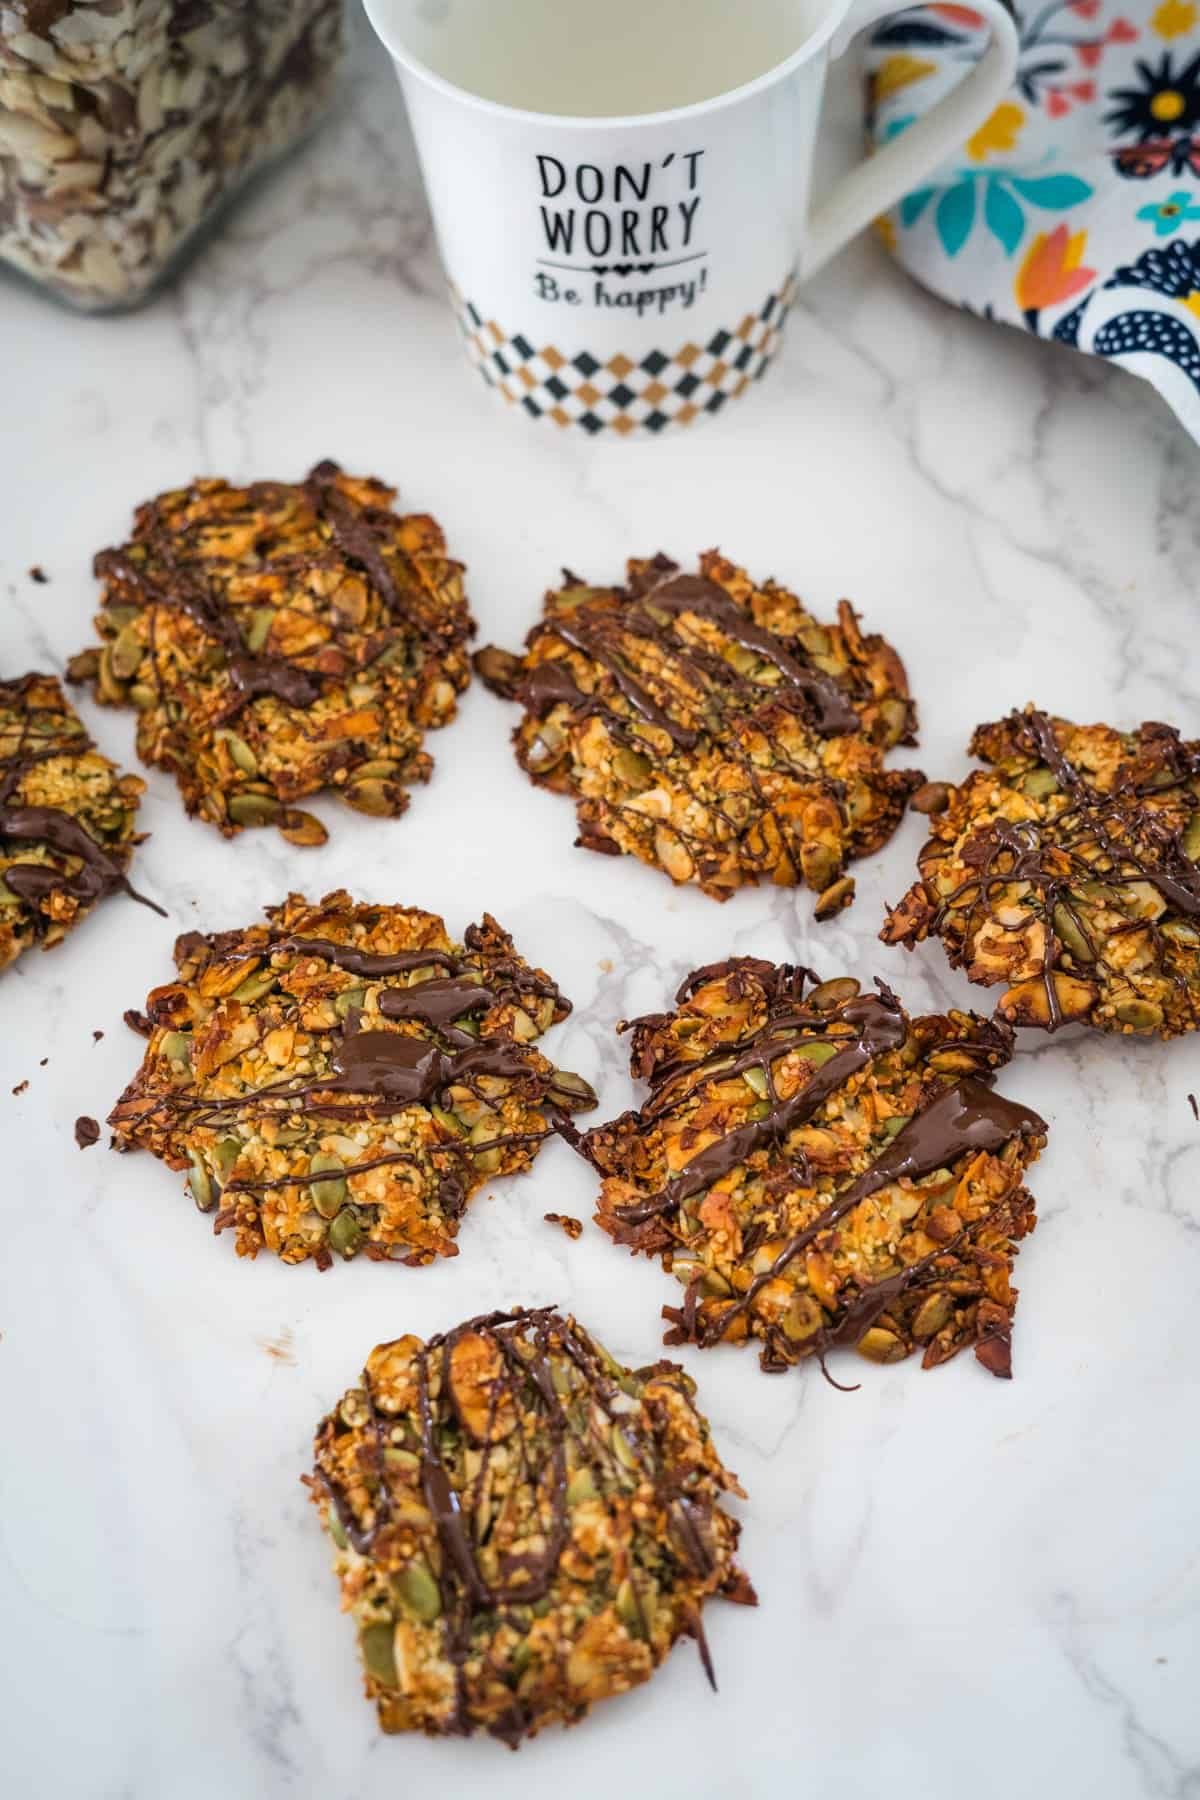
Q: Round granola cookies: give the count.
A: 7